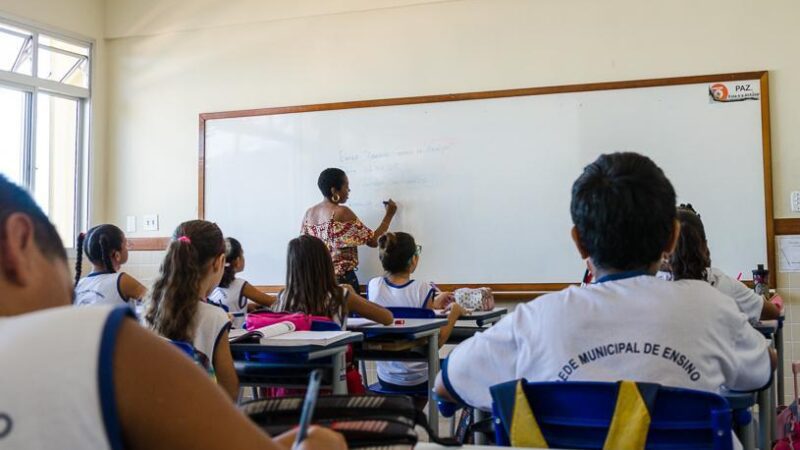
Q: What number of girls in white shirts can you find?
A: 6